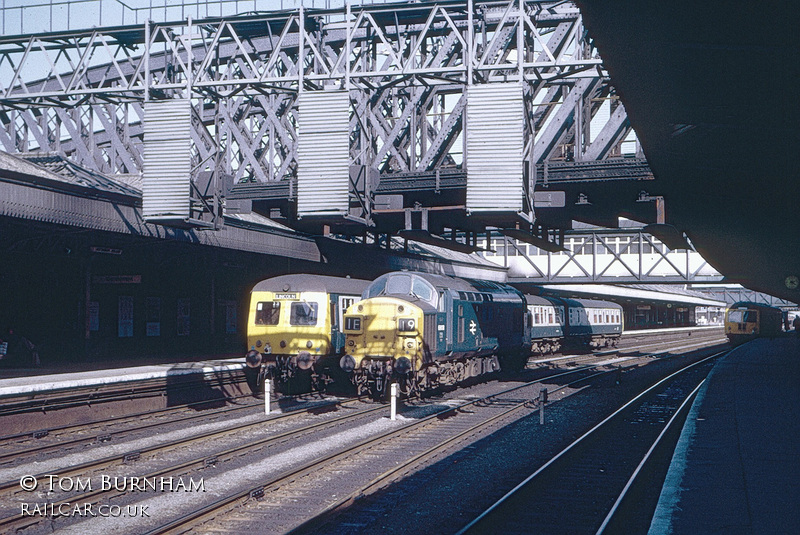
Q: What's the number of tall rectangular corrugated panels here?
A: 3